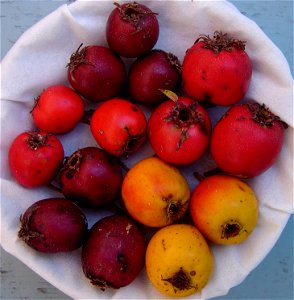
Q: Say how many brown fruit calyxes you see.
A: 15